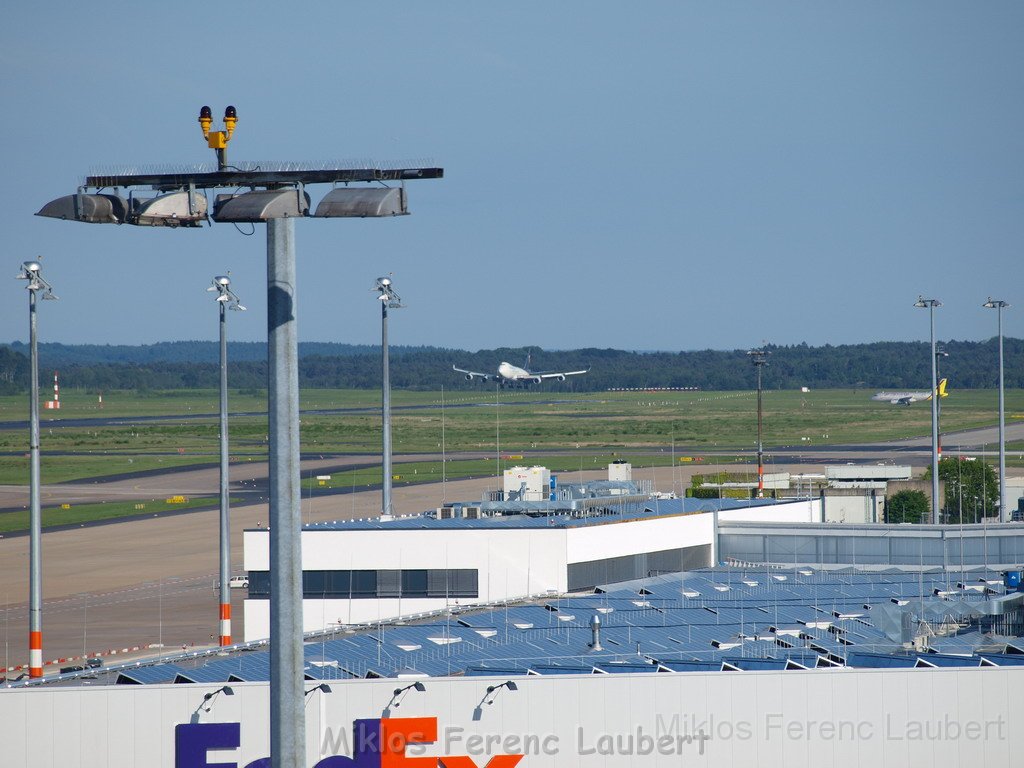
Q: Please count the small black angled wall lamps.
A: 4